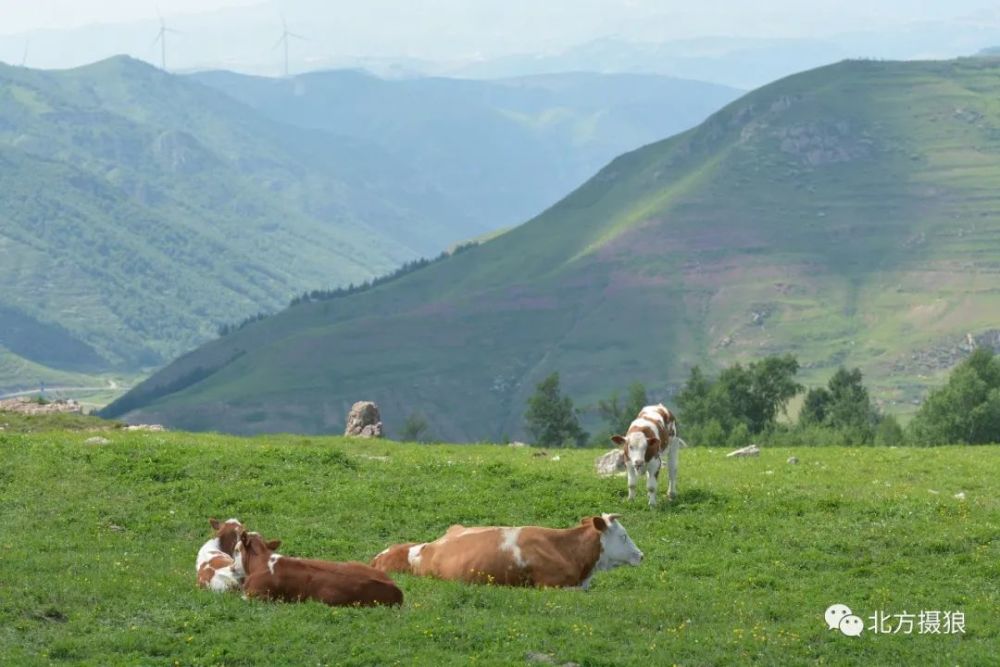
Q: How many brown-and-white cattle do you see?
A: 4